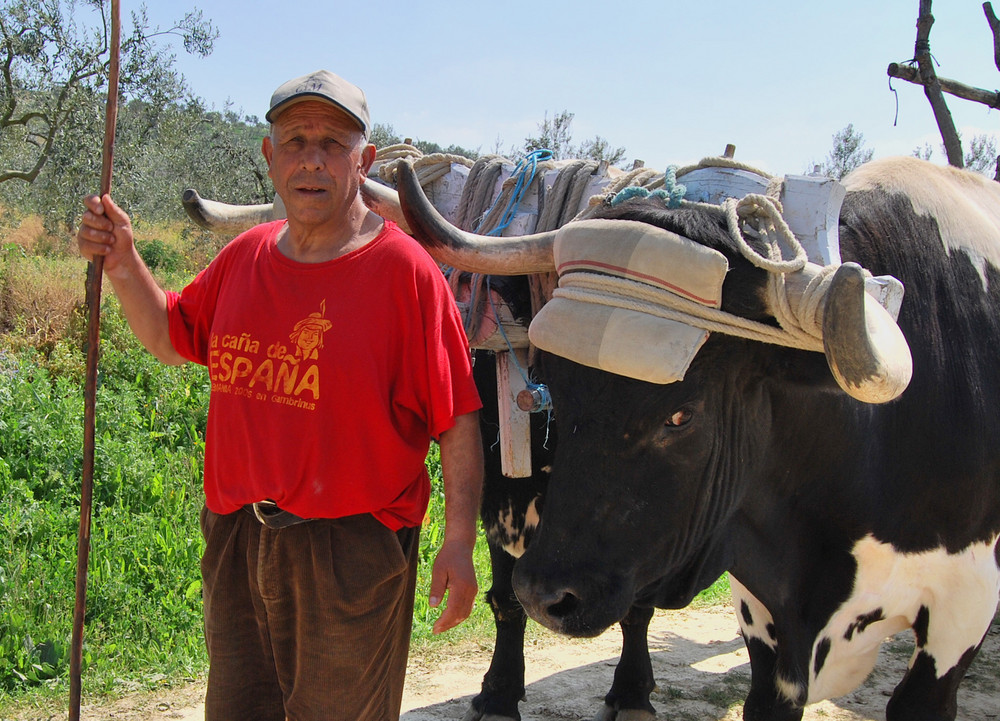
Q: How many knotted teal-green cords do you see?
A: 1